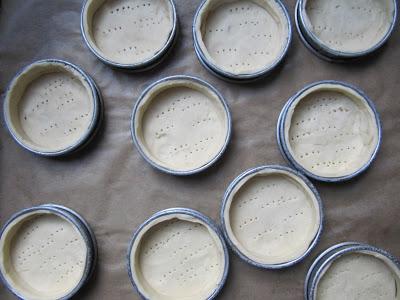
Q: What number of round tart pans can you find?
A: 10